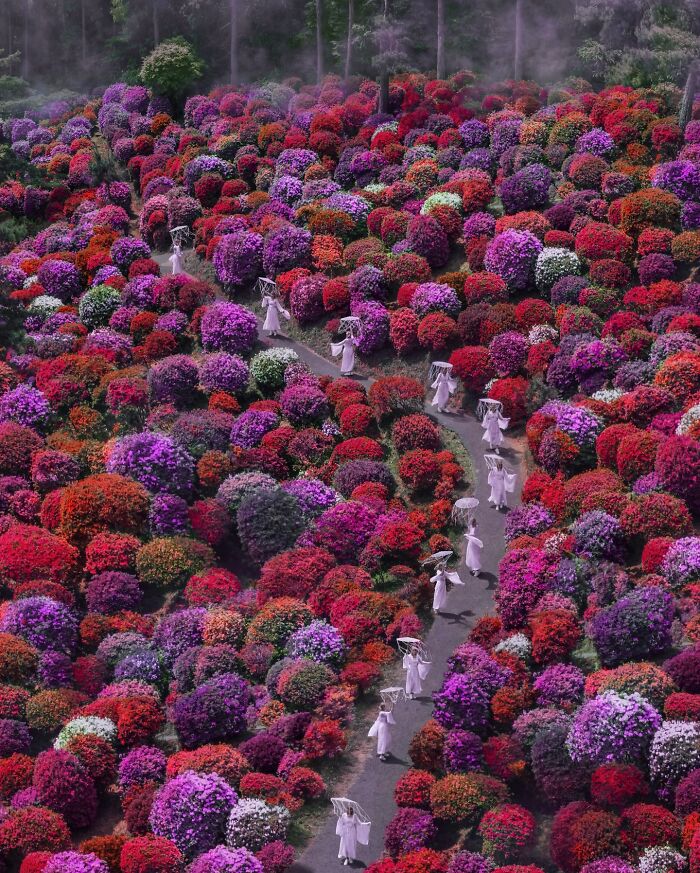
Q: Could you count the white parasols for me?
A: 11